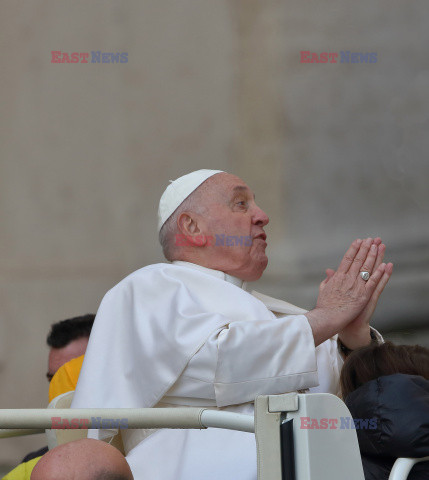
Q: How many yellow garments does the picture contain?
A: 2